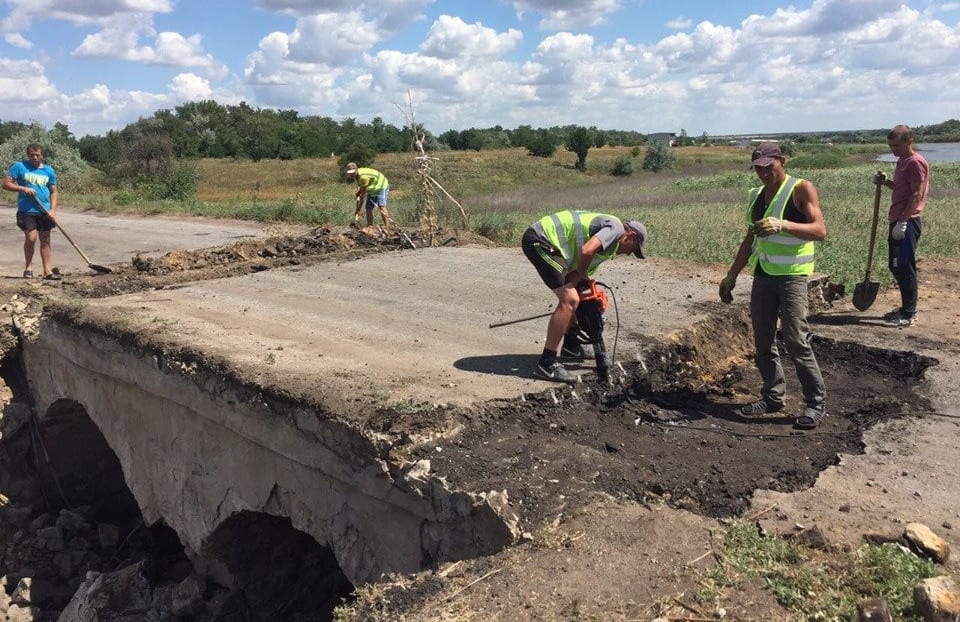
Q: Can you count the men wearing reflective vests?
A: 3